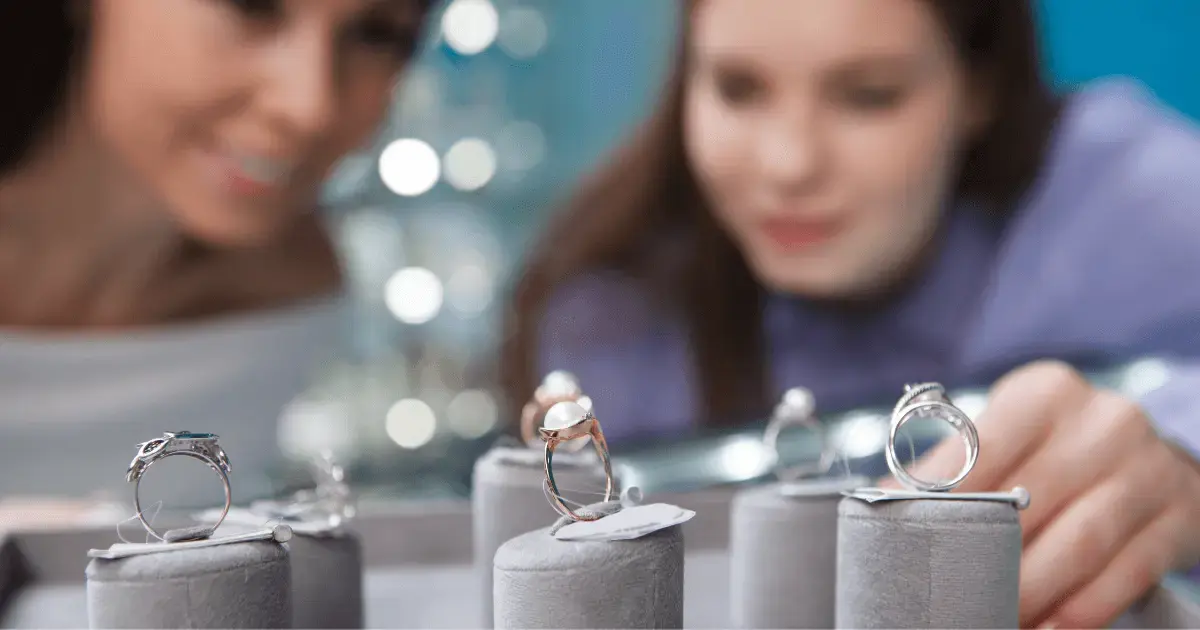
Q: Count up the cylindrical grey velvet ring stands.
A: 6